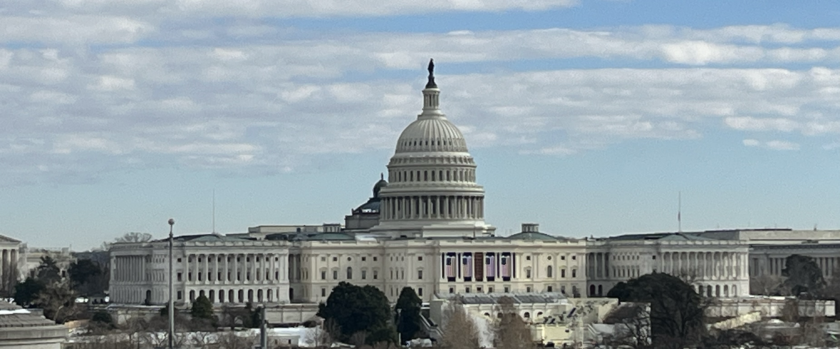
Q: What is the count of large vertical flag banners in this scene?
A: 4